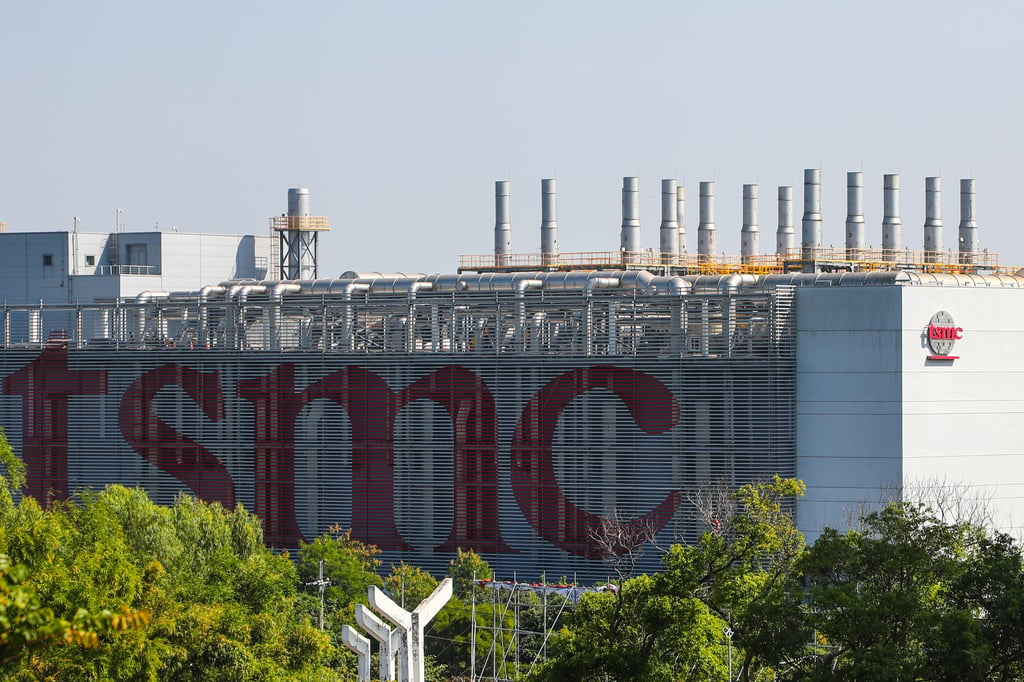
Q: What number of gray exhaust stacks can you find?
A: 14